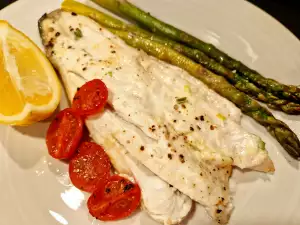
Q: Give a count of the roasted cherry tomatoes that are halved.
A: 4